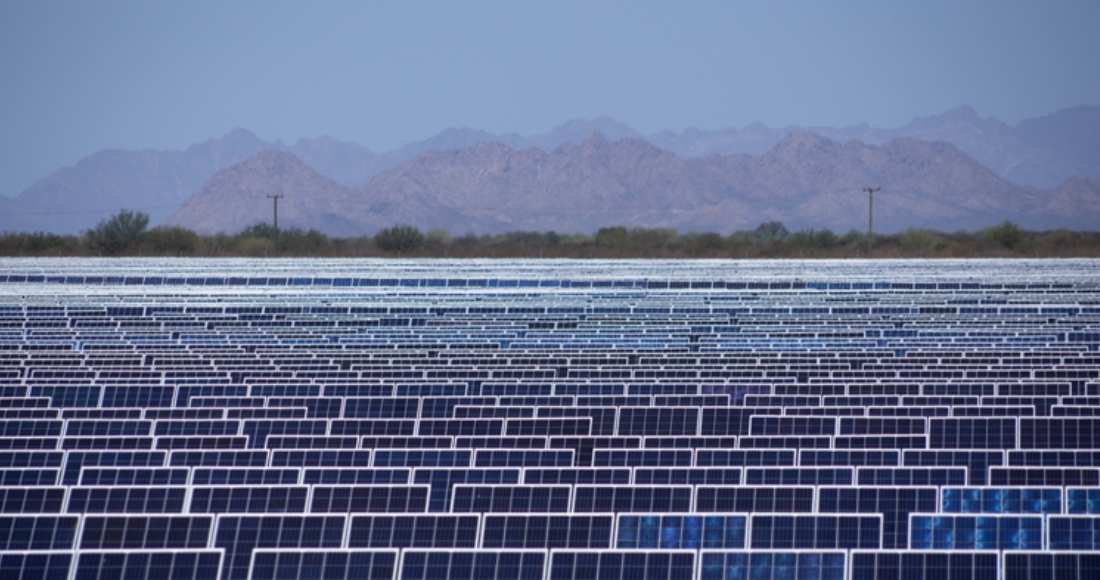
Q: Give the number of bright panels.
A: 5